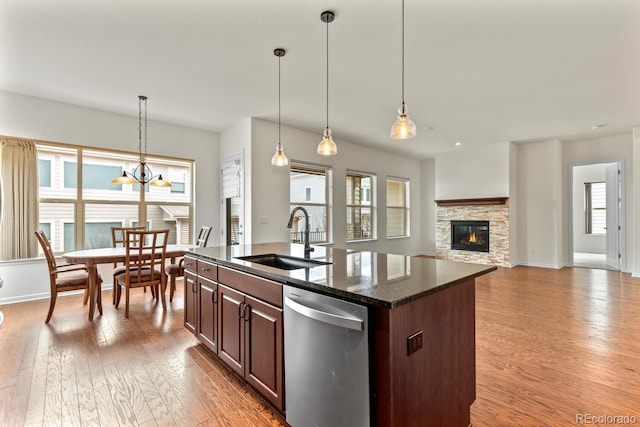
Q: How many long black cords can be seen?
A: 3